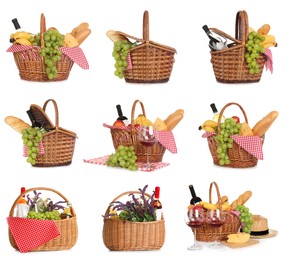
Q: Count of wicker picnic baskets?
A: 9